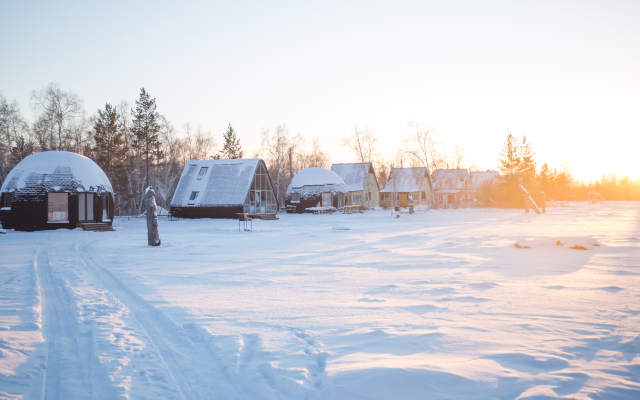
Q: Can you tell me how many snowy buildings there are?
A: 7